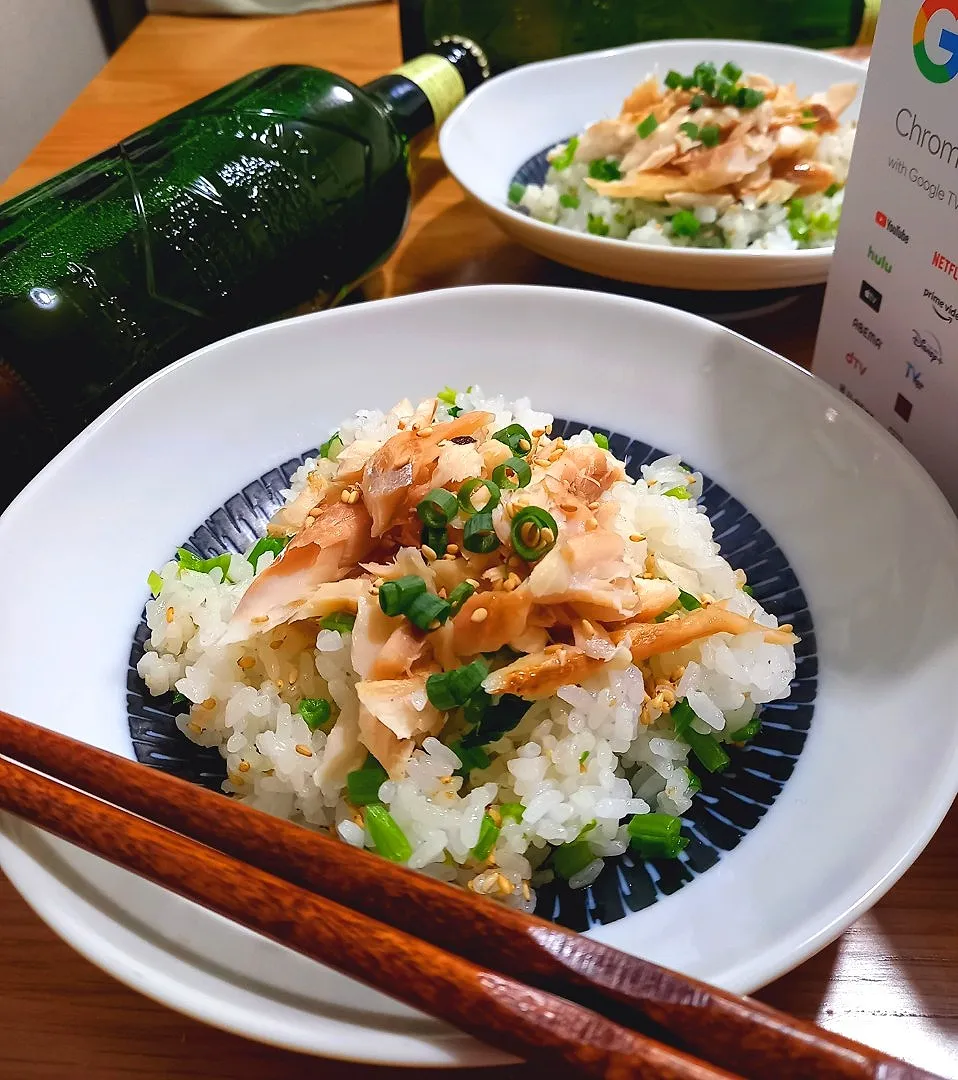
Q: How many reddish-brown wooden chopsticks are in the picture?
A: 2